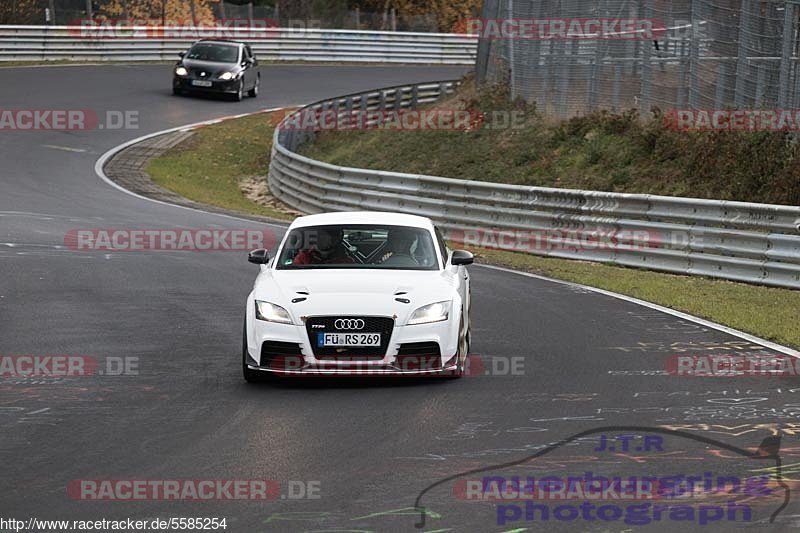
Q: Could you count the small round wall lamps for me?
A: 0